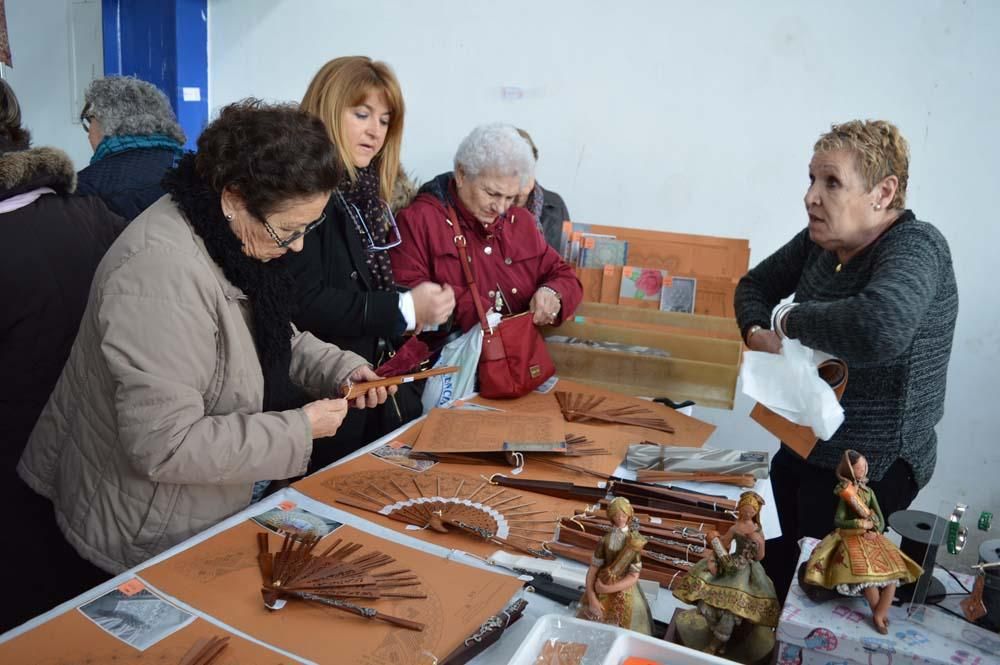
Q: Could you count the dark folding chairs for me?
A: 0